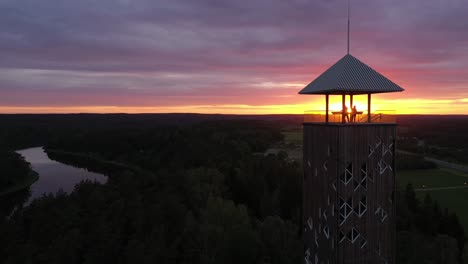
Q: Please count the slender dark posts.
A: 4